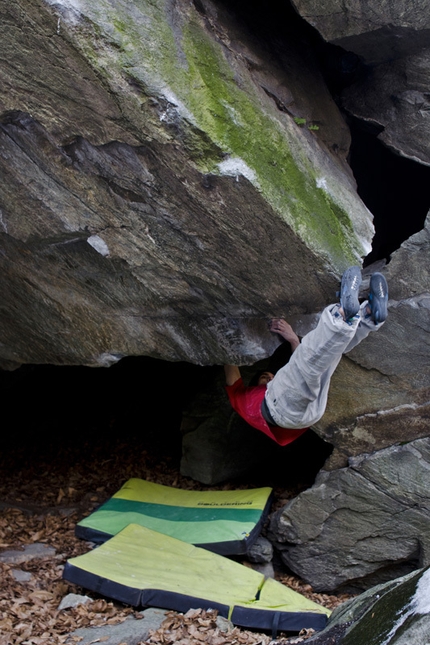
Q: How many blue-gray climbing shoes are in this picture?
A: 2